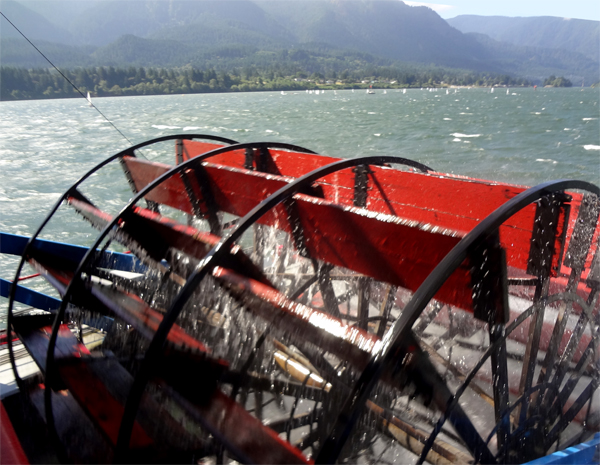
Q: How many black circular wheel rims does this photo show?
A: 4